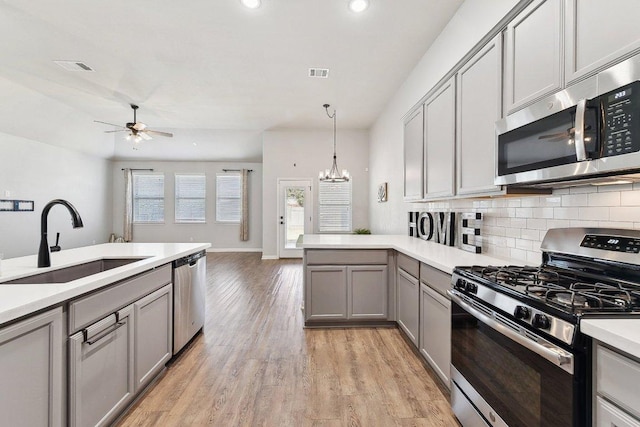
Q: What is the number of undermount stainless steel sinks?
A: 1